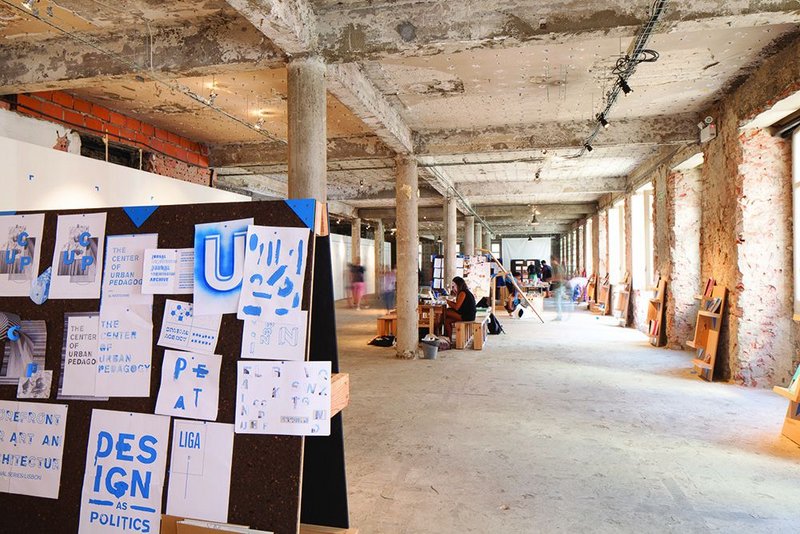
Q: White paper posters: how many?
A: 15